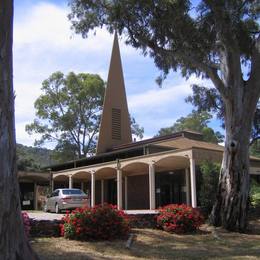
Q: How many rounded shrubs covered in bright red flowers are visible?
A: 2